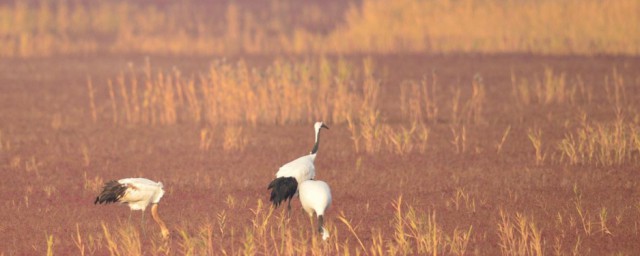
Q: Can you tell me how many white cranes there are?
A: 3